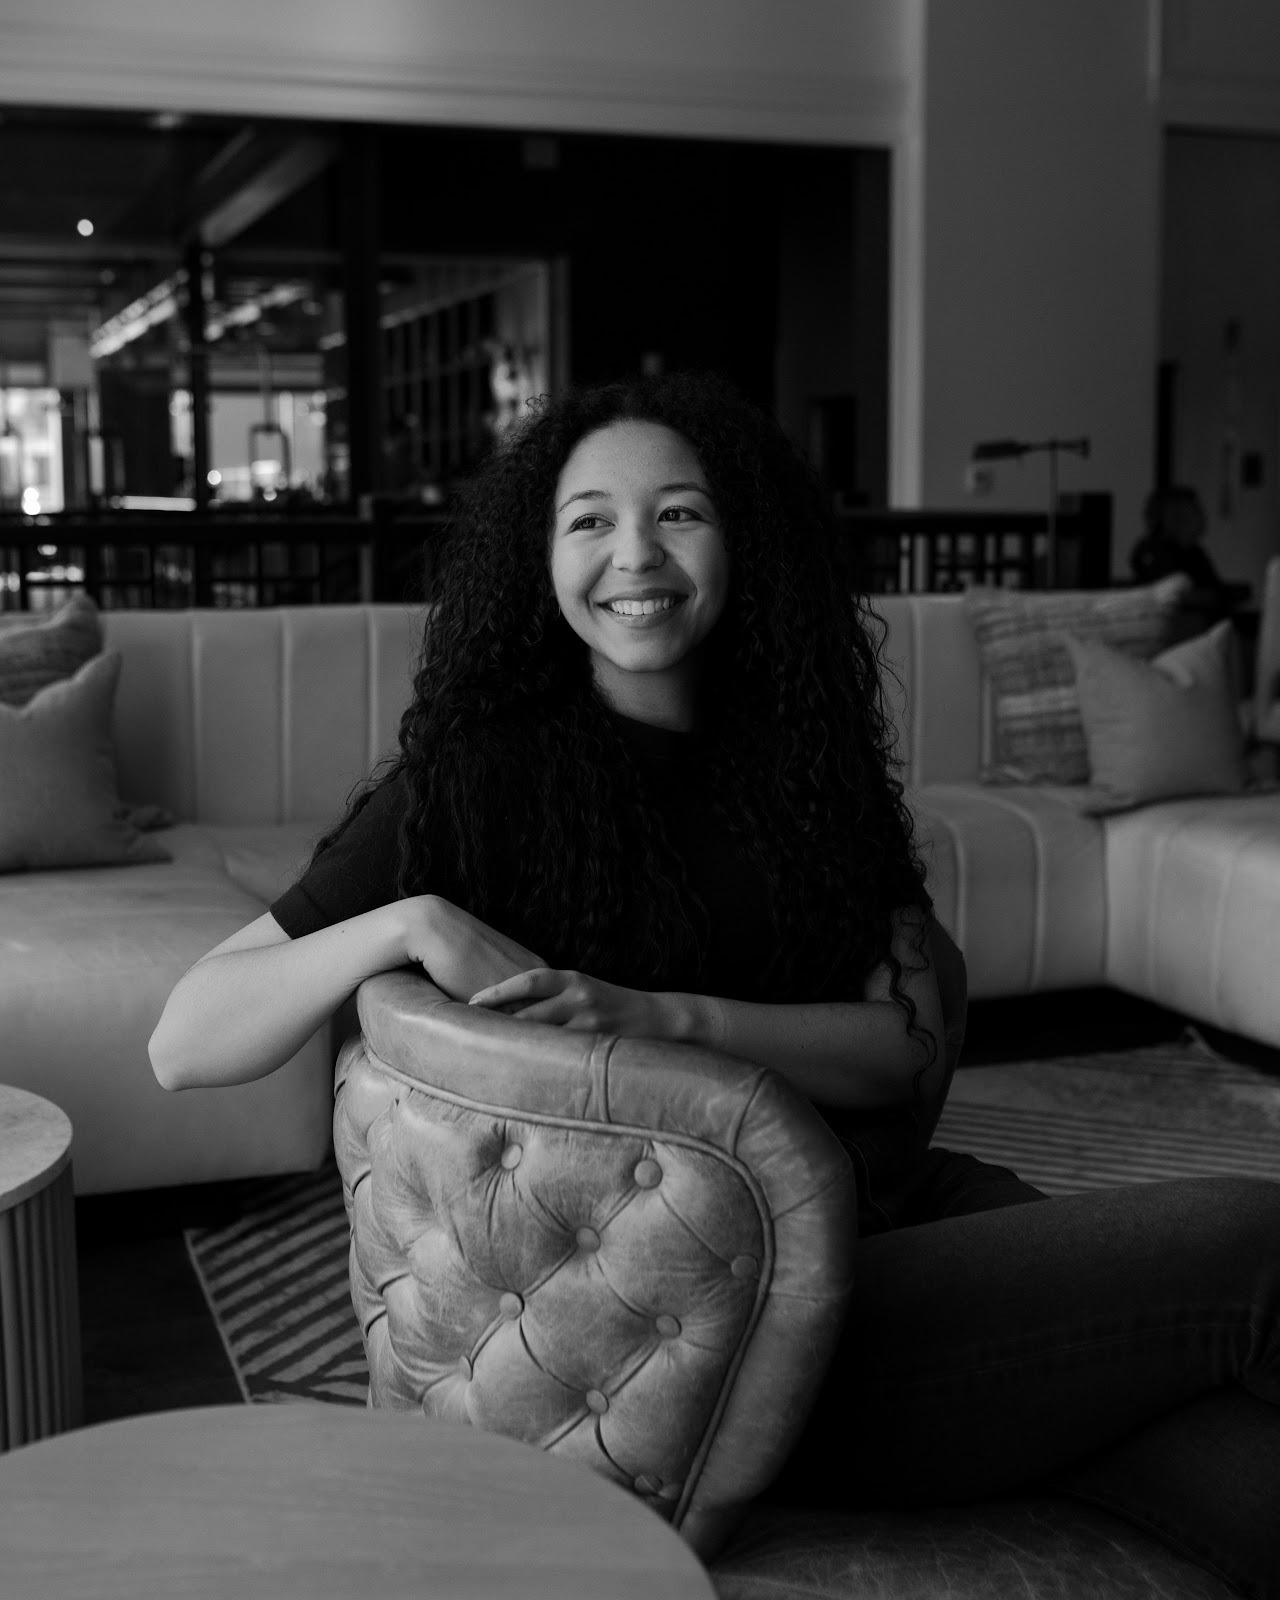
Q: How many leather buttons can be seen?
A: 9